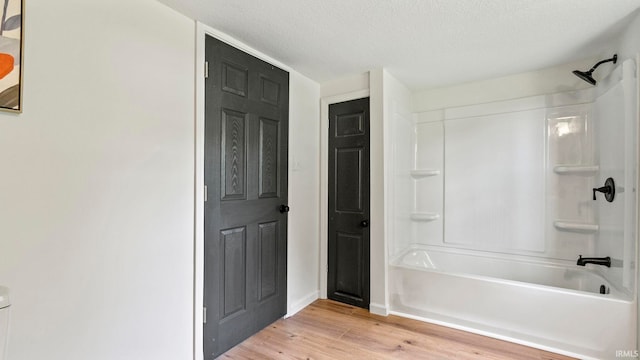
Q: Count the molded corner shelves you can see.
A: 4